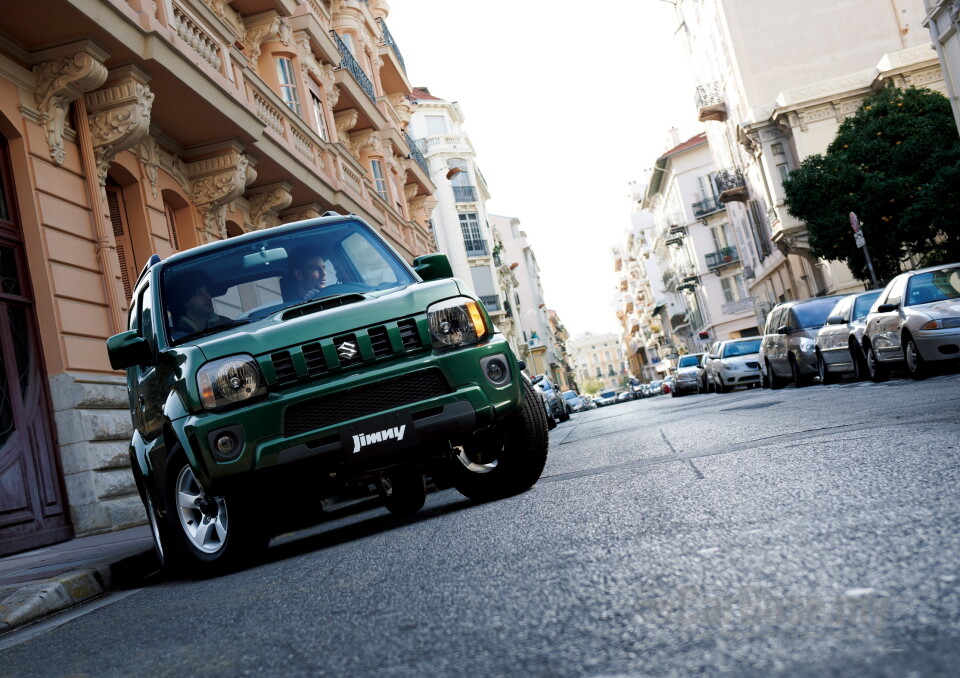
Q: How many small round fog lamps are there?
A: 2